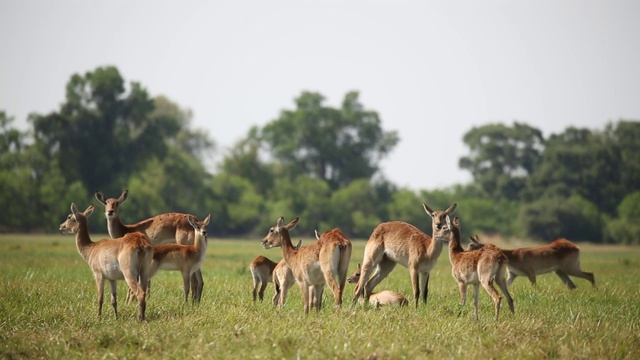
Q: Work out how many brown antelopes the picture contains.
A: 10